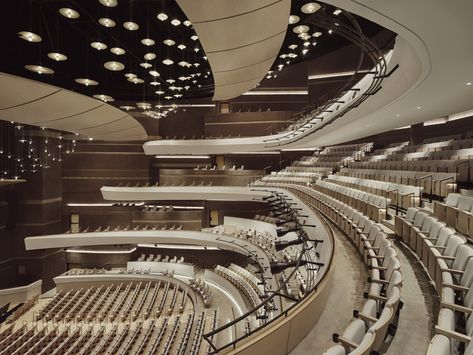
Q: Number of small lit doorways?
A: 4